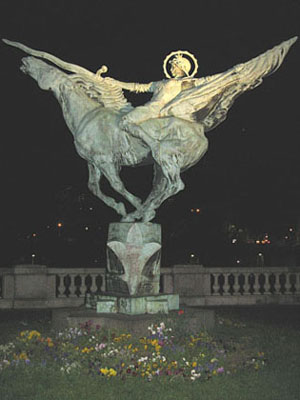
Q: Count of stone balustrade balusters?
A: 14